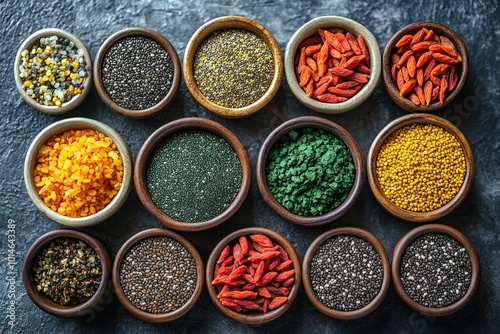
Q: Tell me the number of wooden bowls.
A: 11